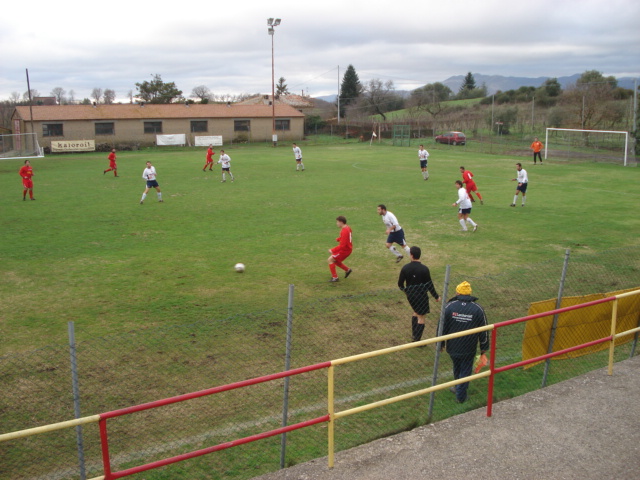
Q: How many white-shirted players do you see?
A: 7